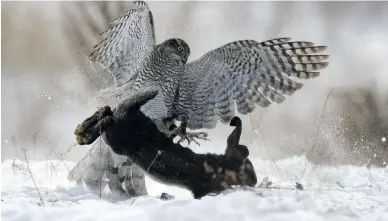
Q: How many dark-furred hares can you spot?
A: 1